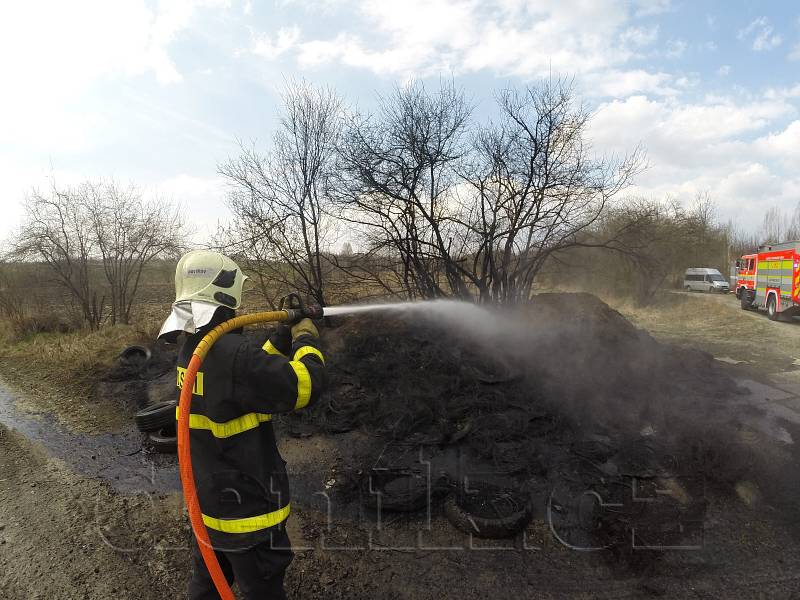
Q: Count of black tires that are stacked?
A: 2